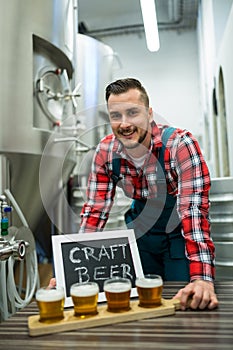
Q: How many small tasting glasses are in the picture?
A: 4